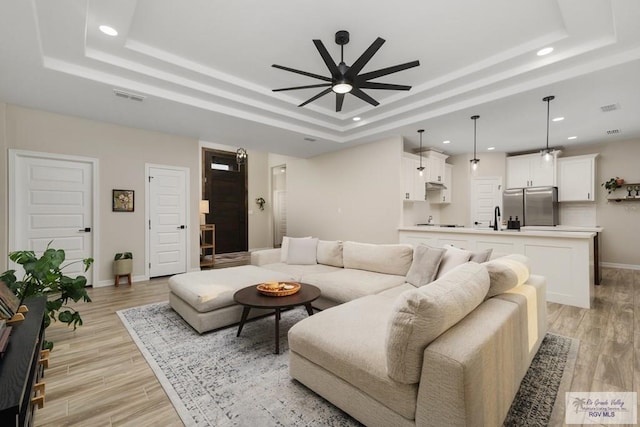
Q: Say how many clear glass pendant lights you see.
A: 3